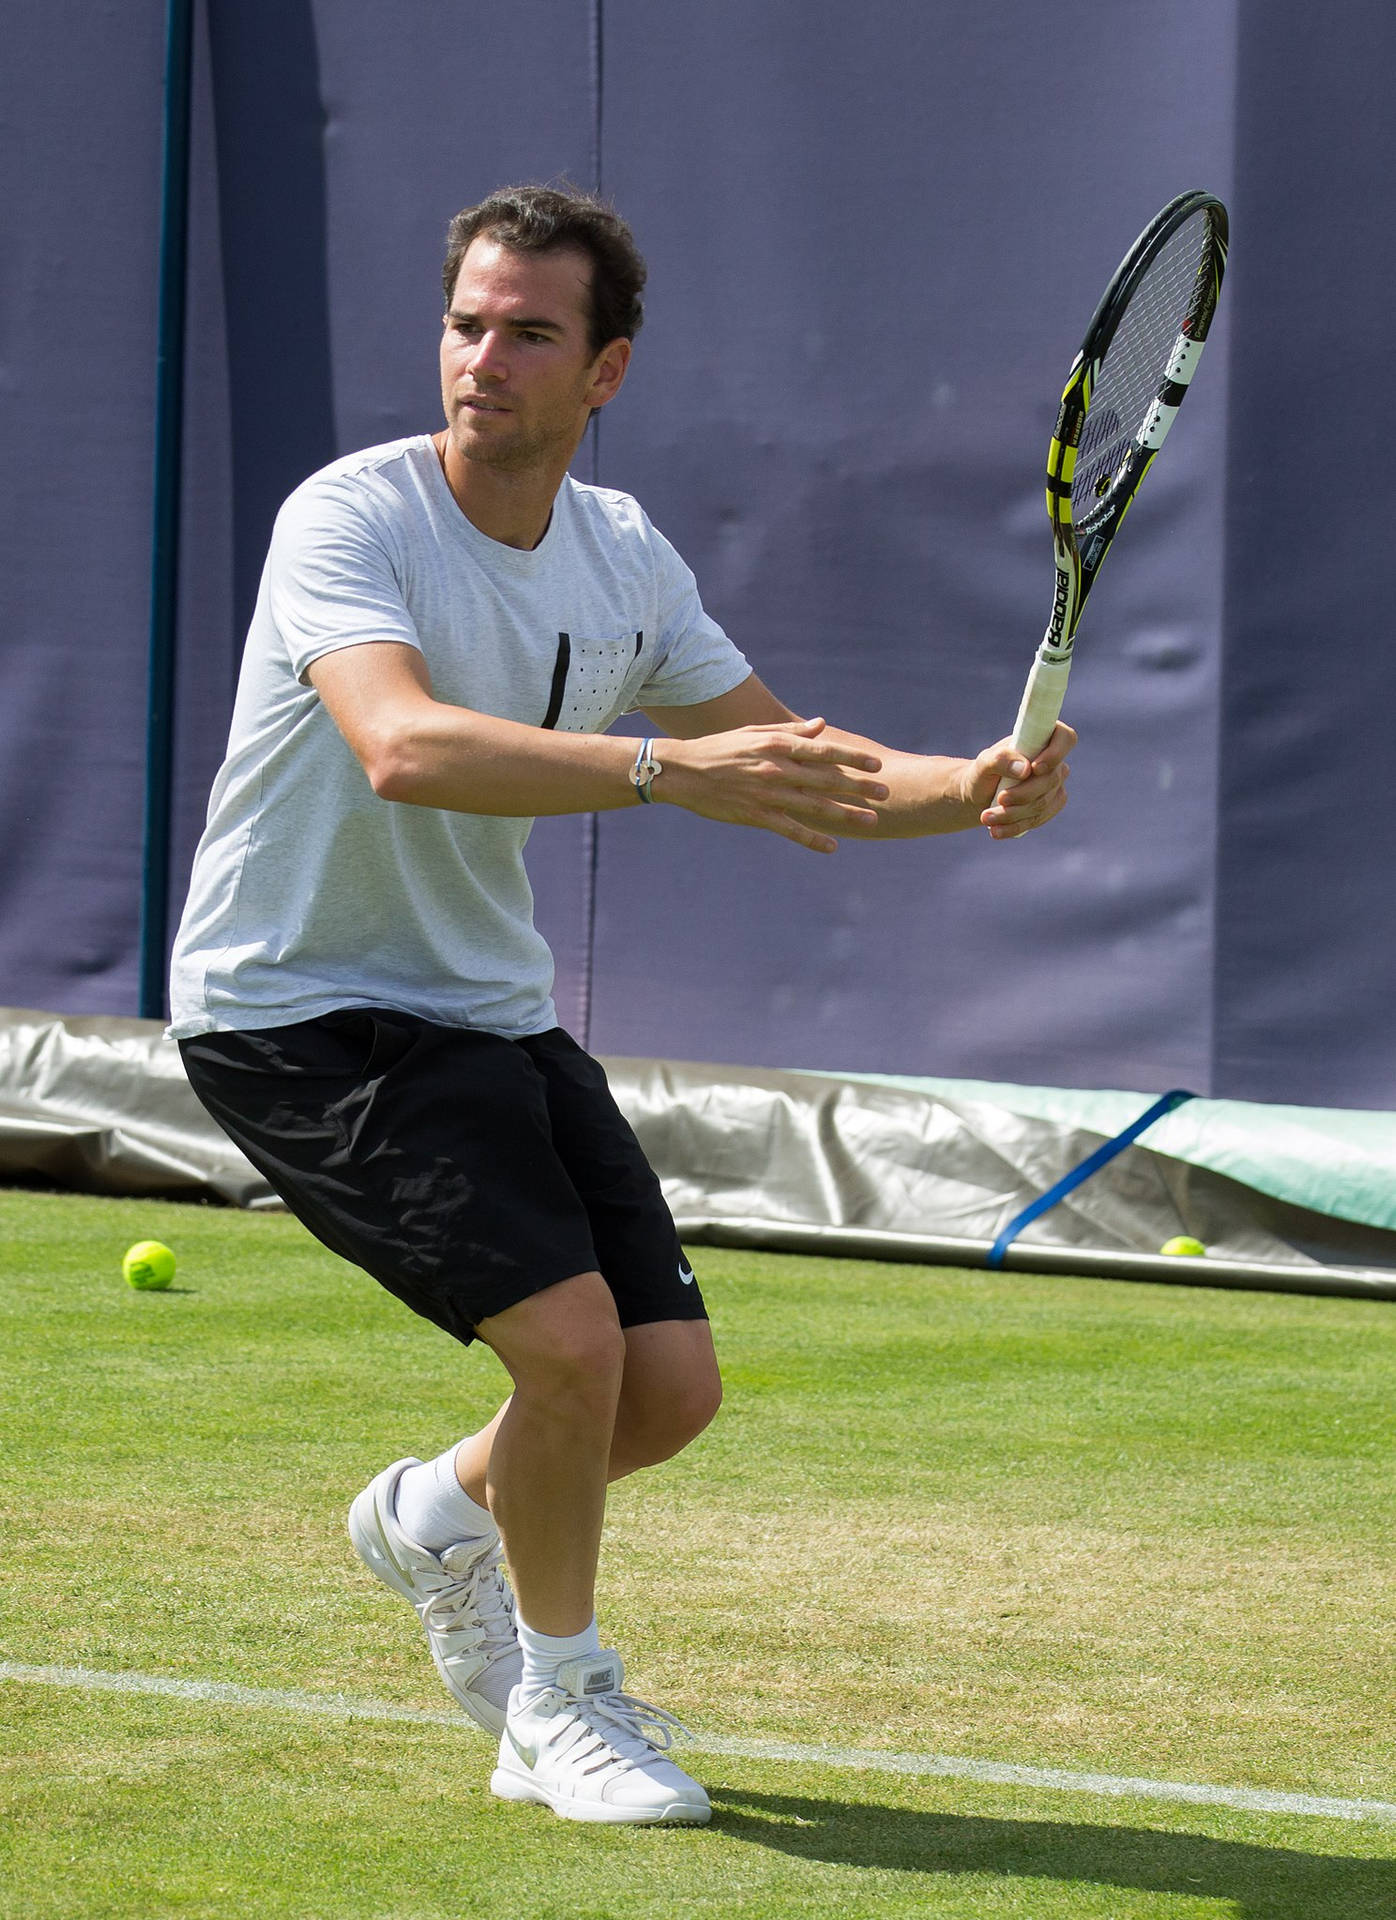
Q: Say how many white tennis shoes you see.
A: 2